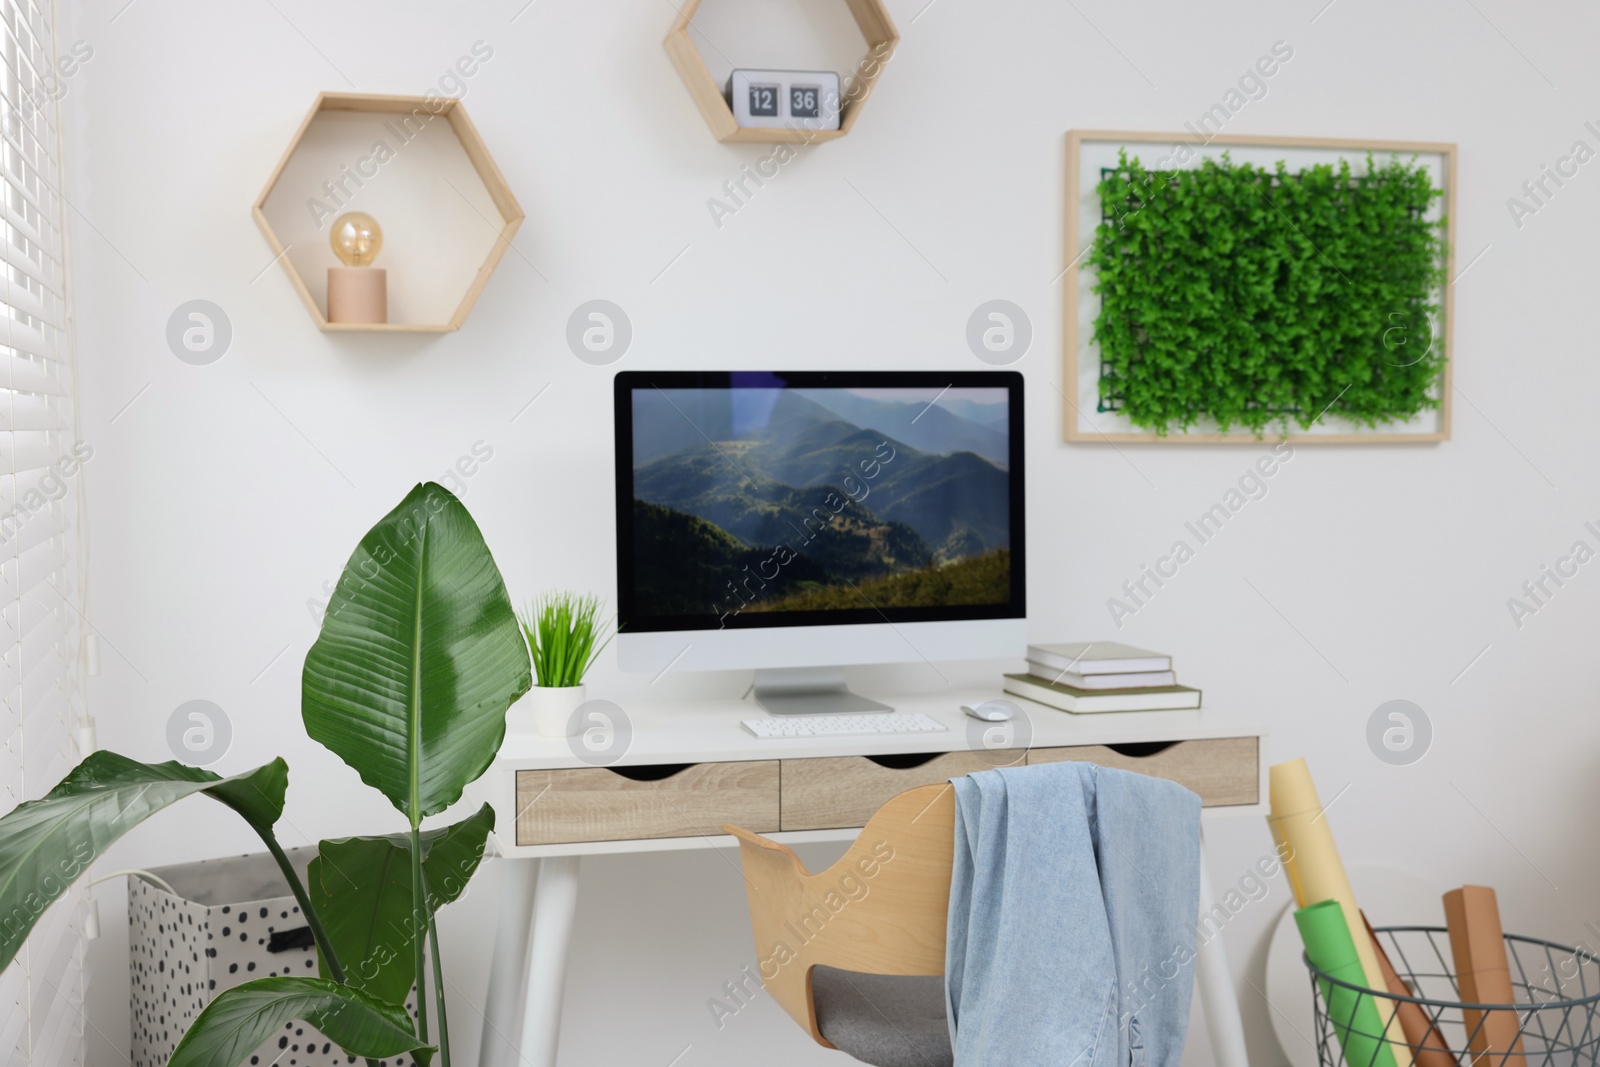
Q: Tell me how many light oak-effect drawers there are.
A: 3